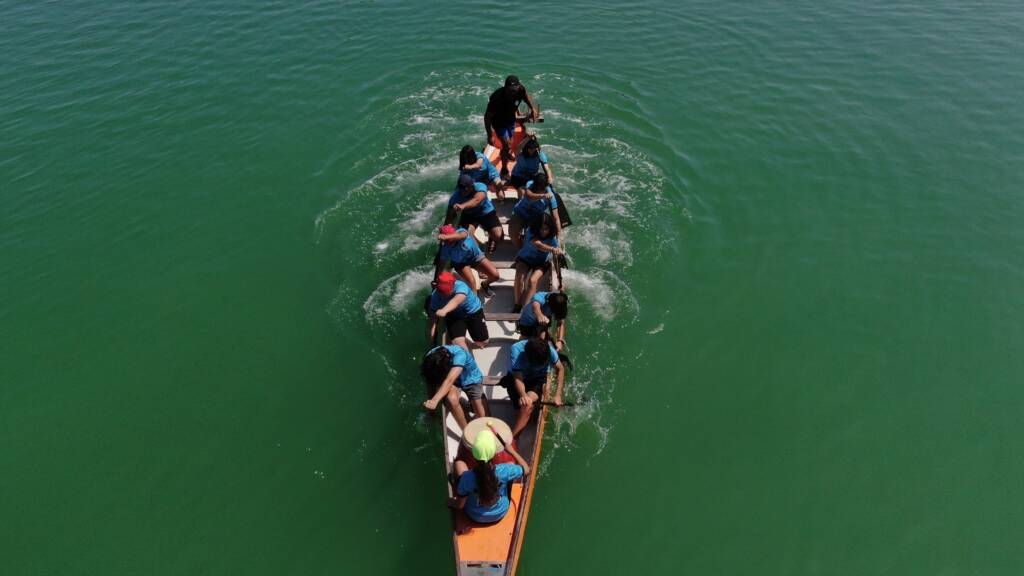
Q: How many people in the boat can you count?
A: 12